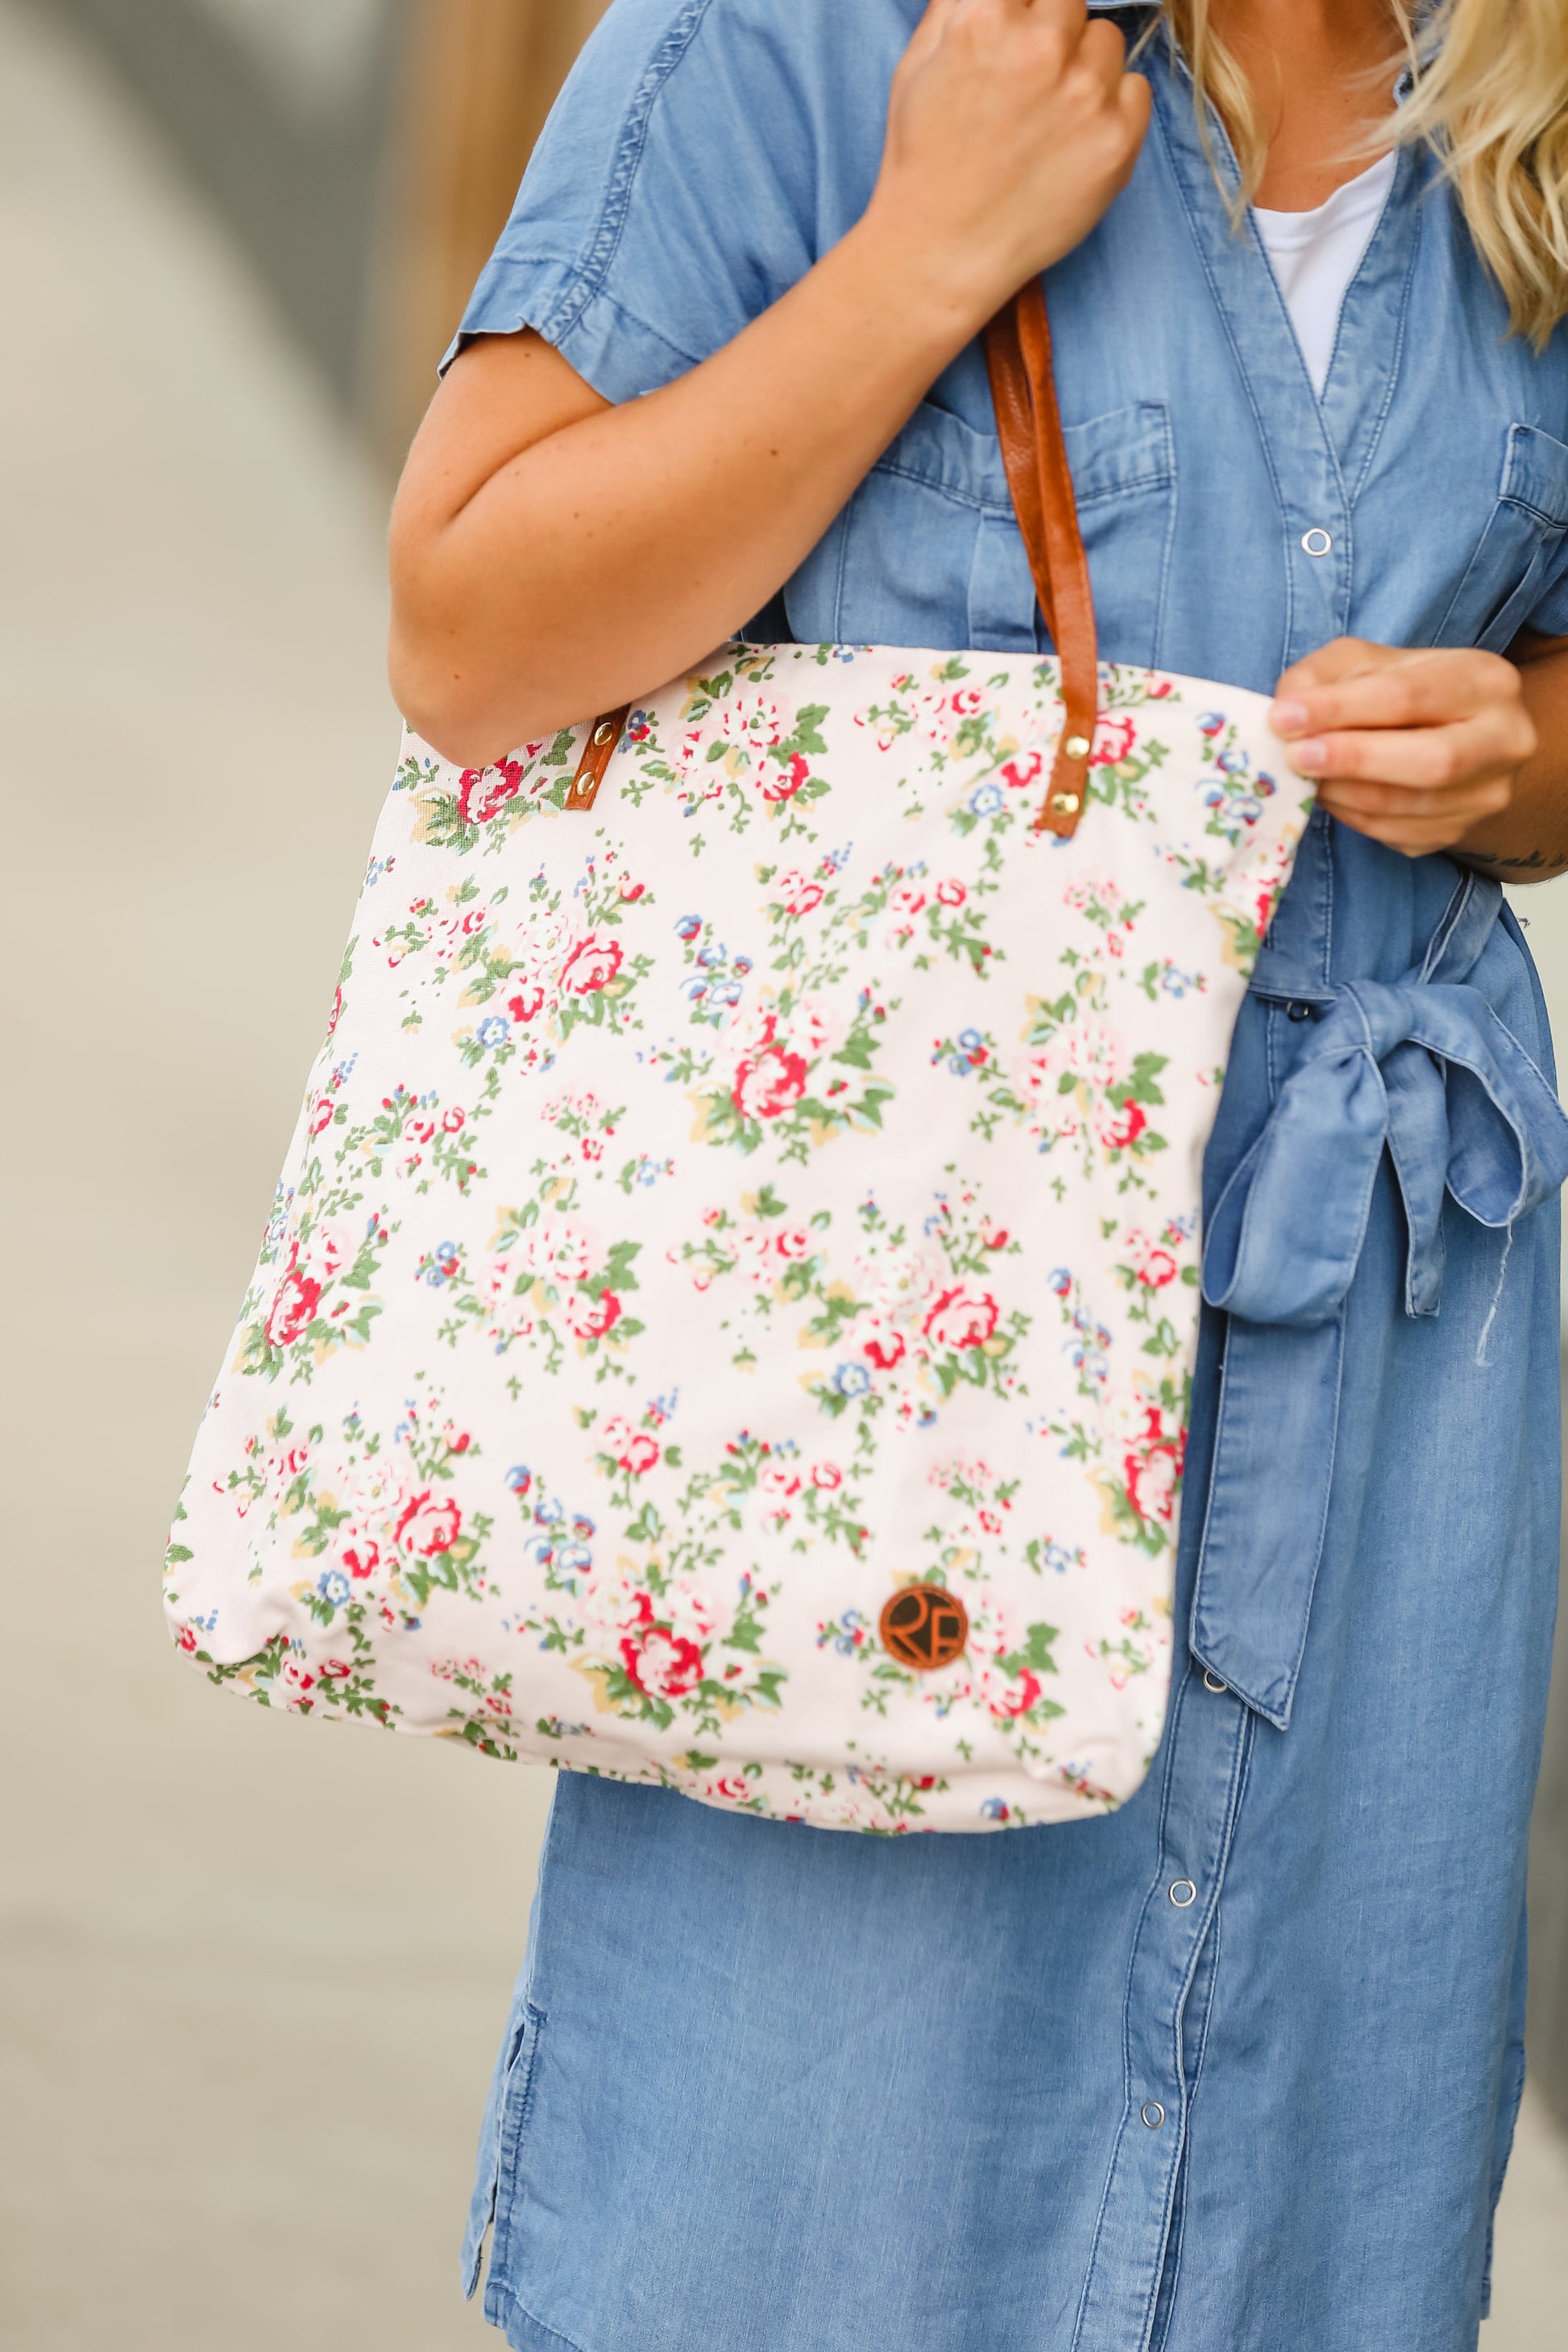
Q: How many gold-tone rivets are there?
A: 4